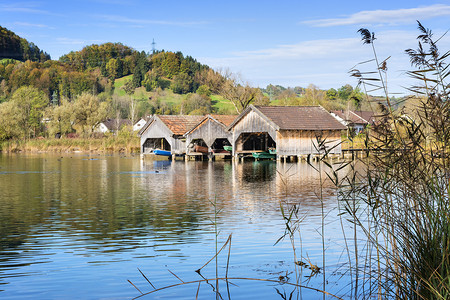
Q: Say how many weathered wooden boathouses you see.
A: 3